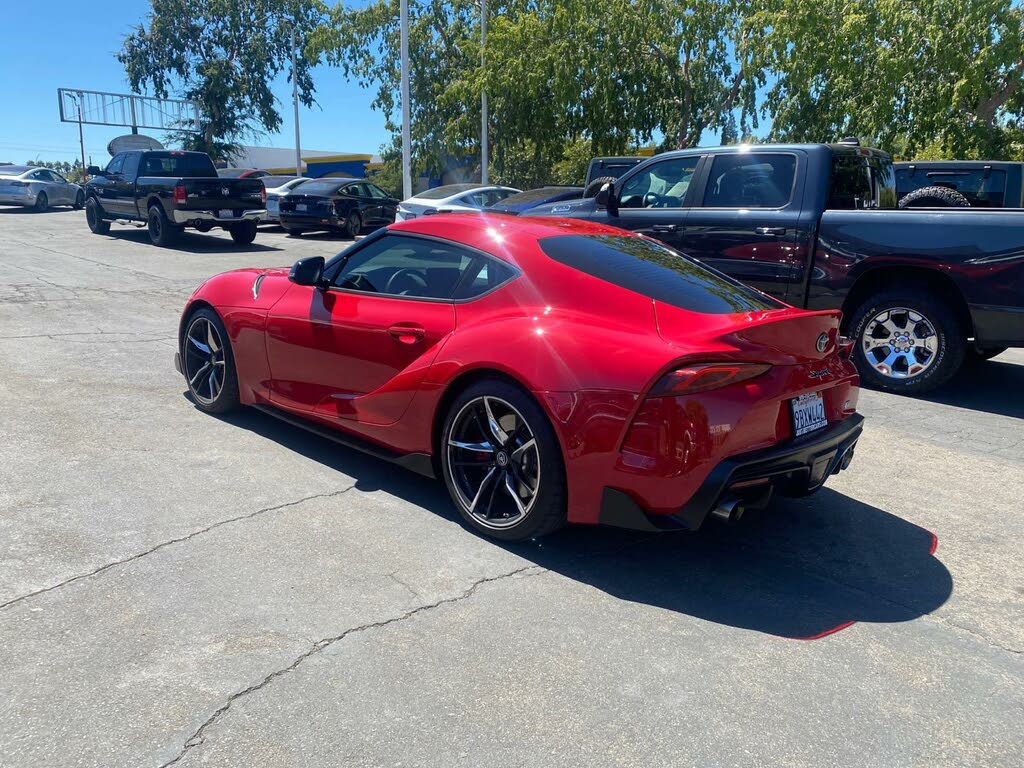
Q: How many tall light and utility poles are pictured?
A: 4